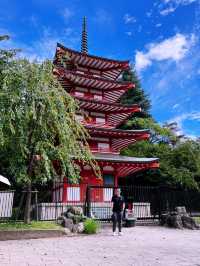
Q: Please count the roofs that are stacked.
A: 5